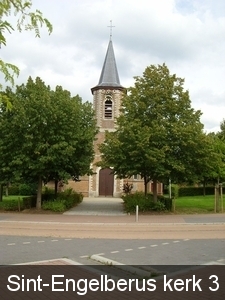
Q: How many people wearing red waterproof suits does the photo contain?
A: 0